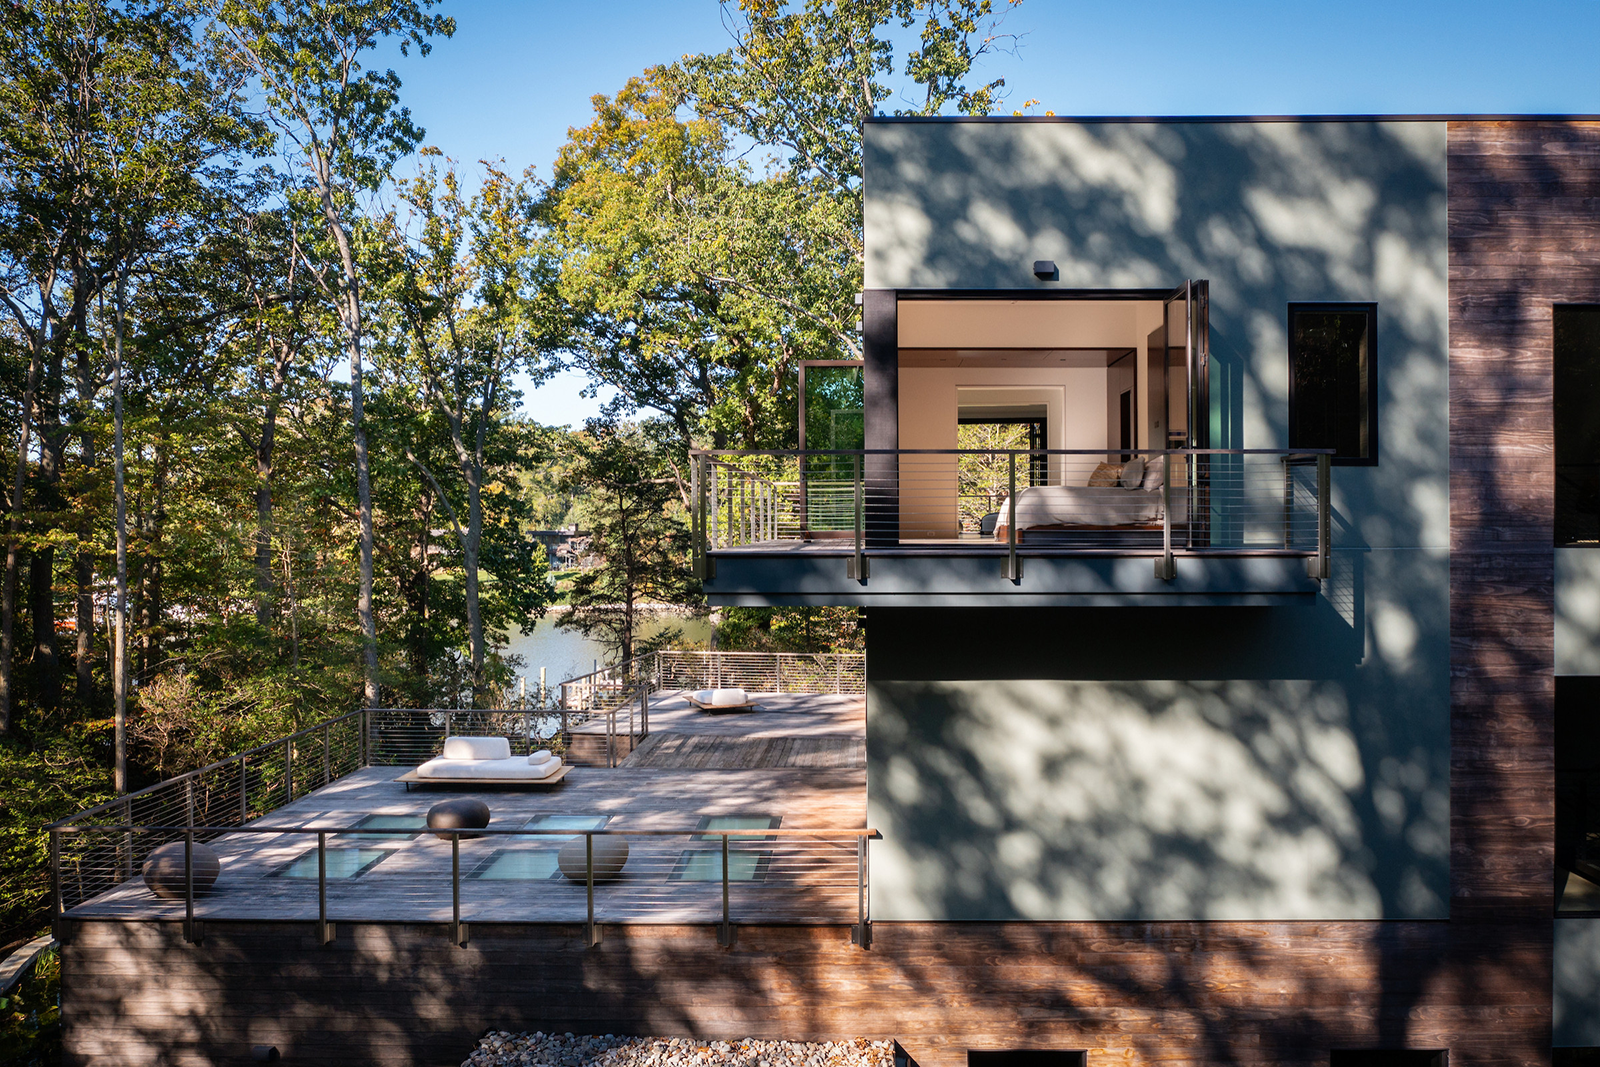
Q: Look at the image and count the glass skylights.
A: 6